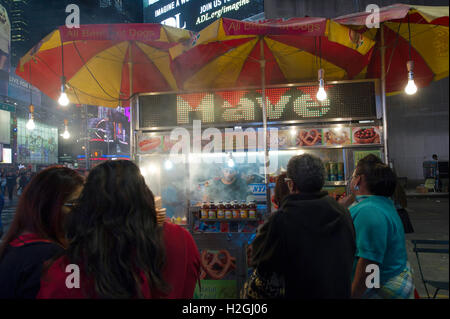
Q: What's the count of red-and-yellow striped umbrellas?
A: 3